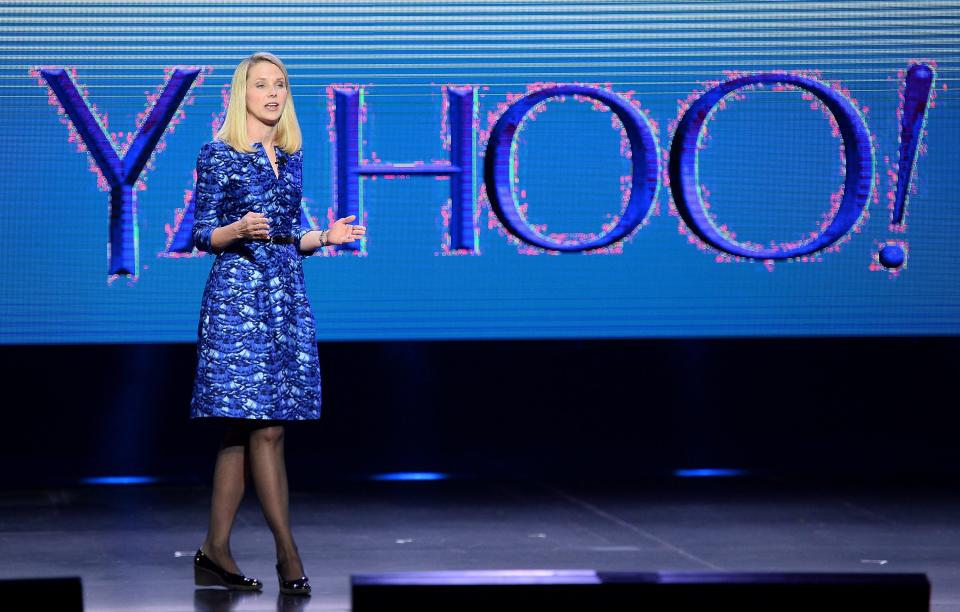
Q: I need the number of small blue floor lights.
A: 3